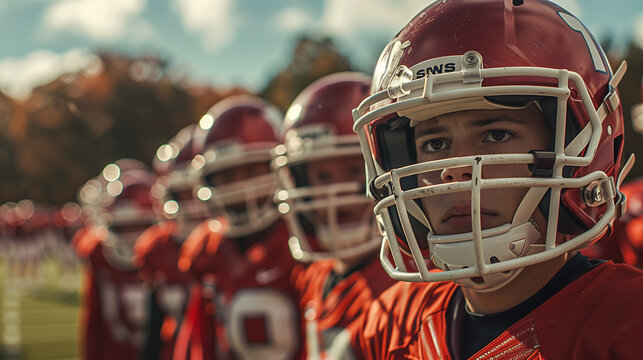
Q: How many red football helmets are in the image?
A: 5